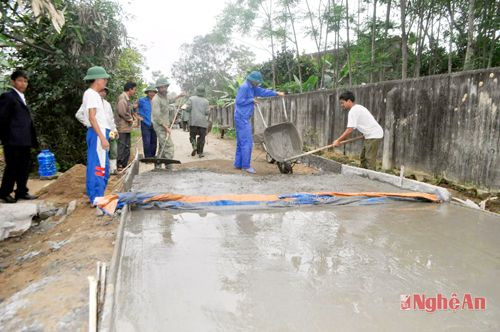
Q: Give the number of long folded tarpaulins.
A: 1